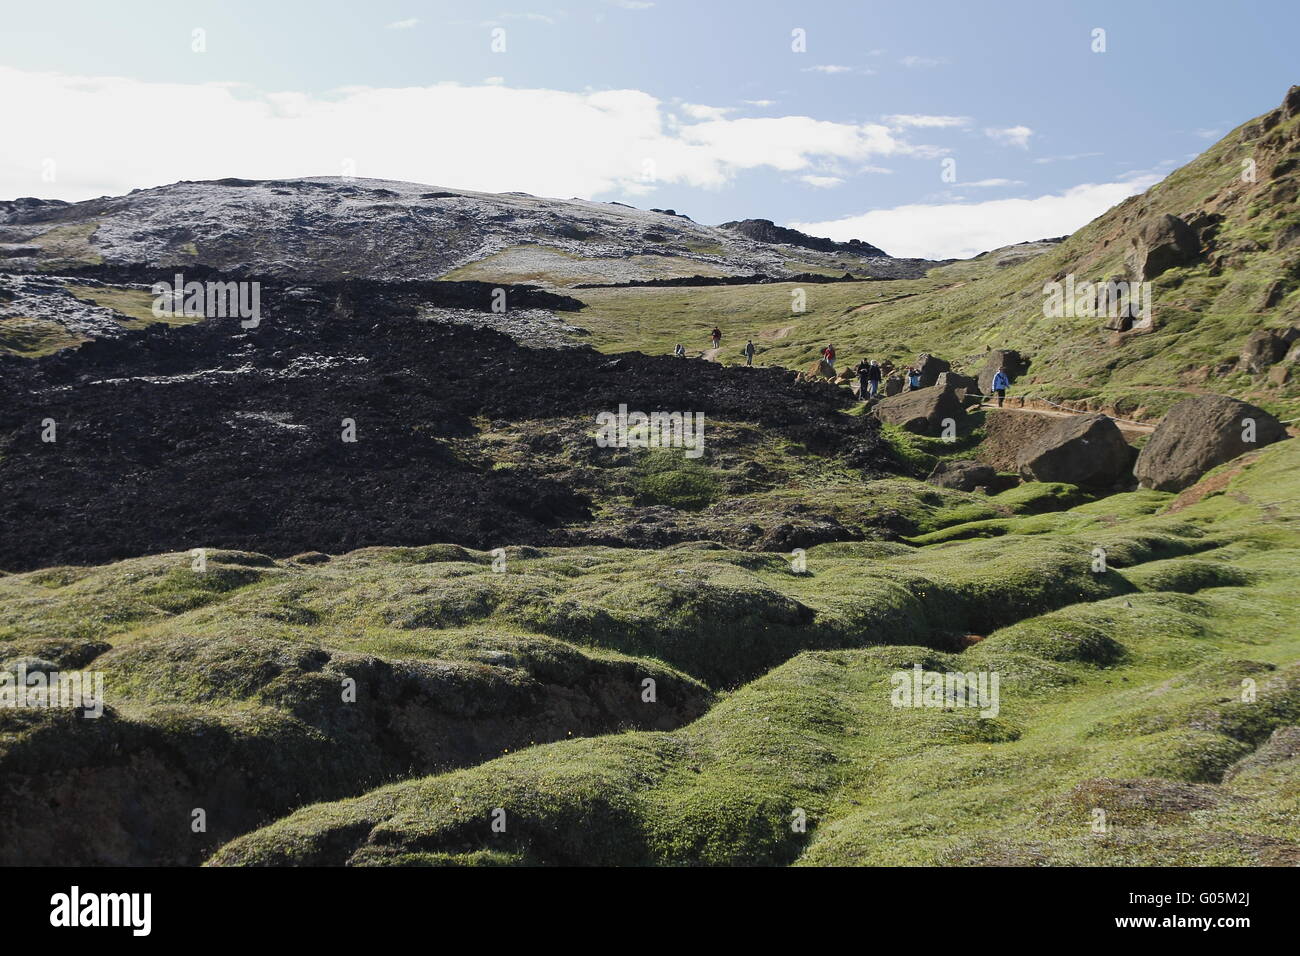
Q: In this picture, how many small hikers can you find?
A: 8